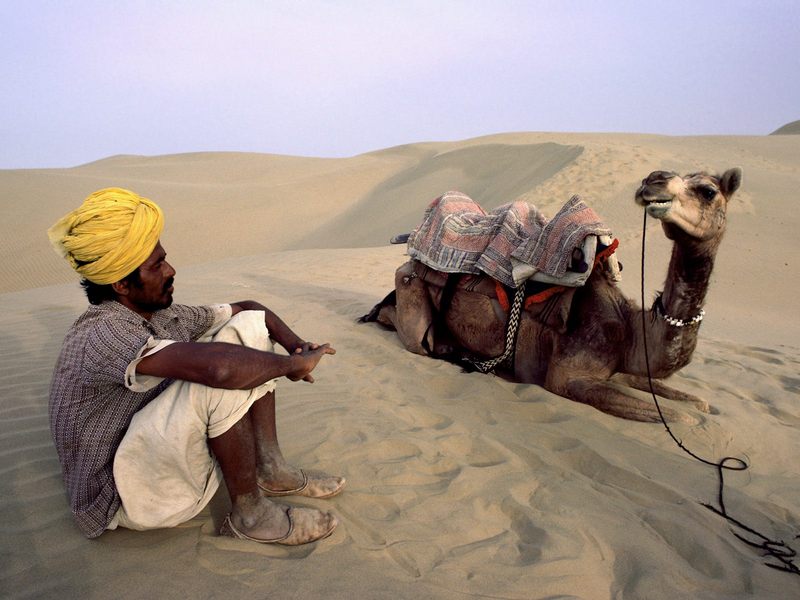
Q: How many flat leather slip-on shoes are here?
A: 2